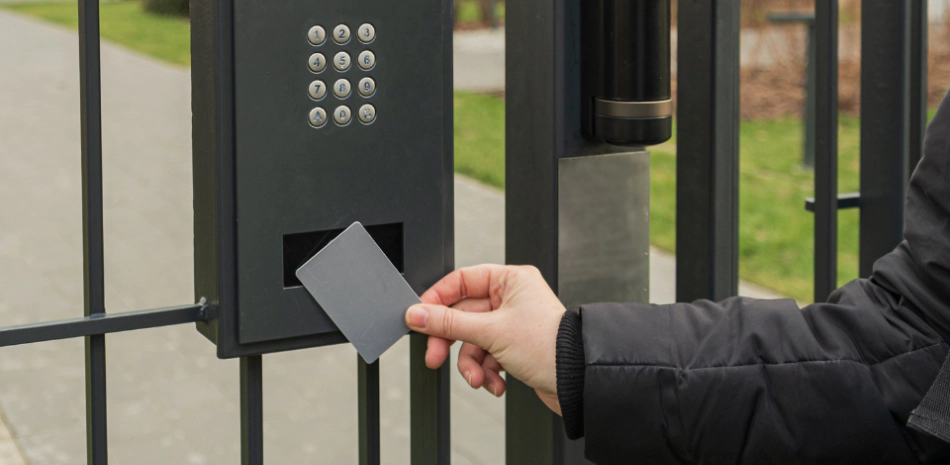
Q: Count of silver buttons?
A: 12